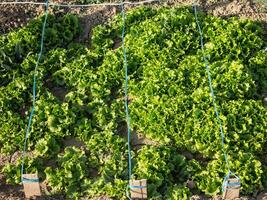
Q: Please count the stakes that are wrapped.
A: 3